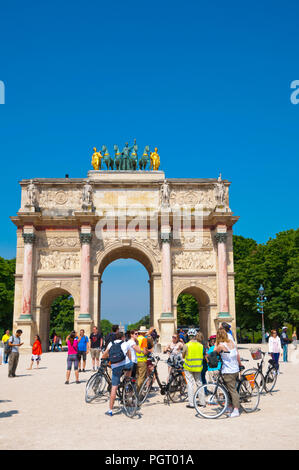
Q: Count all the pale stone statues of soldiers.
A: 4